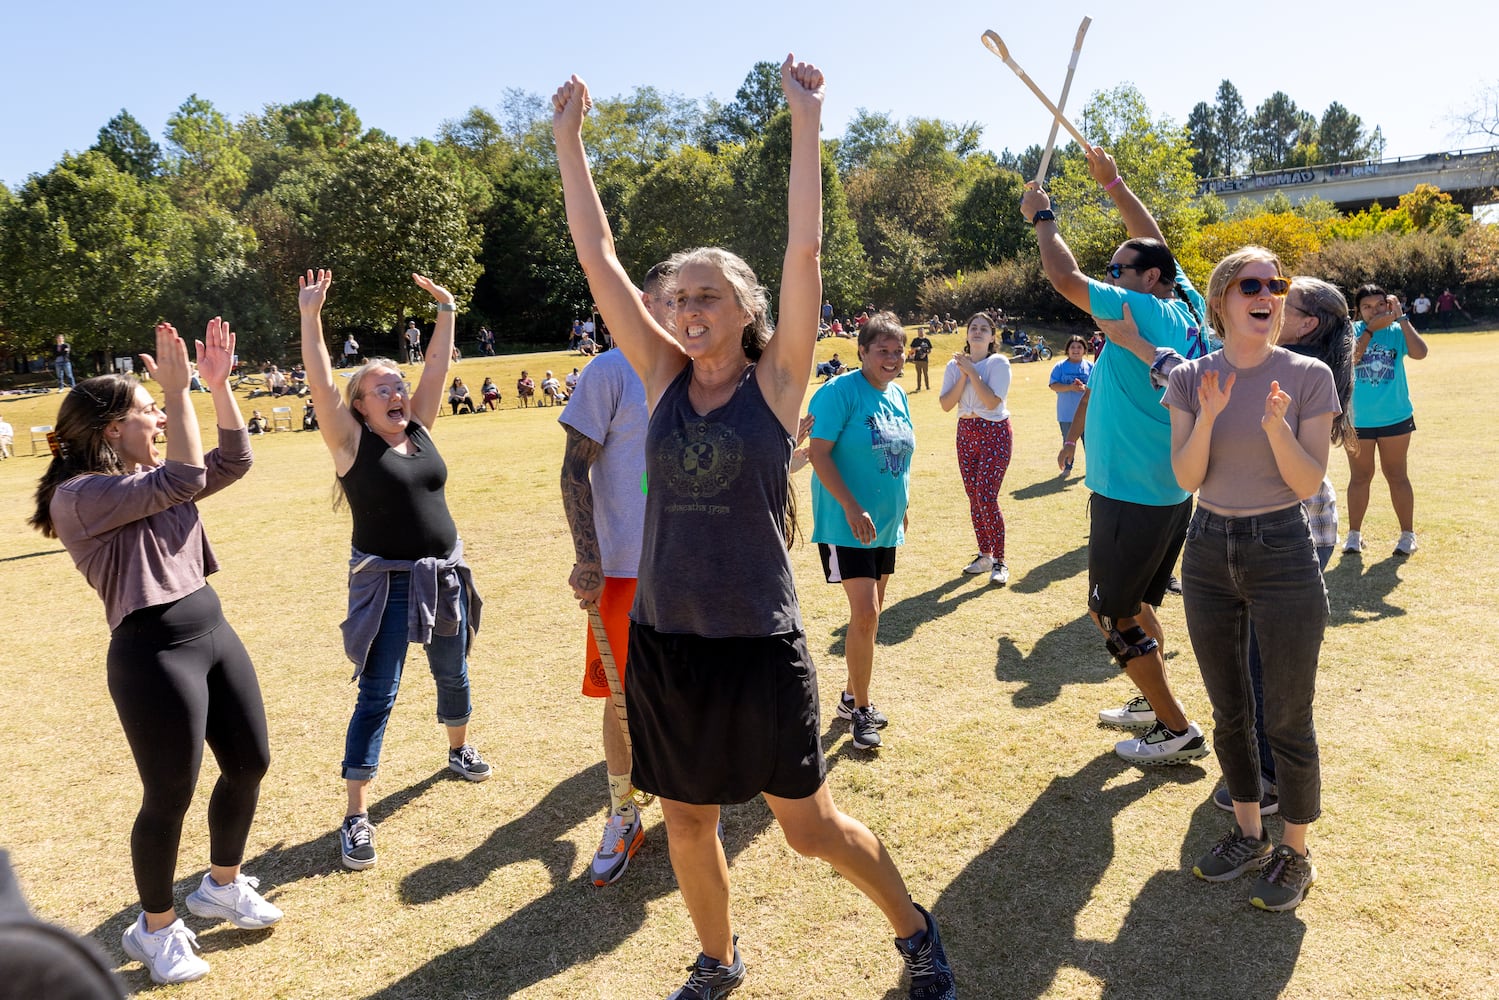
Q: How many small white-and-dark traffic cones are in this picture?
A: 0